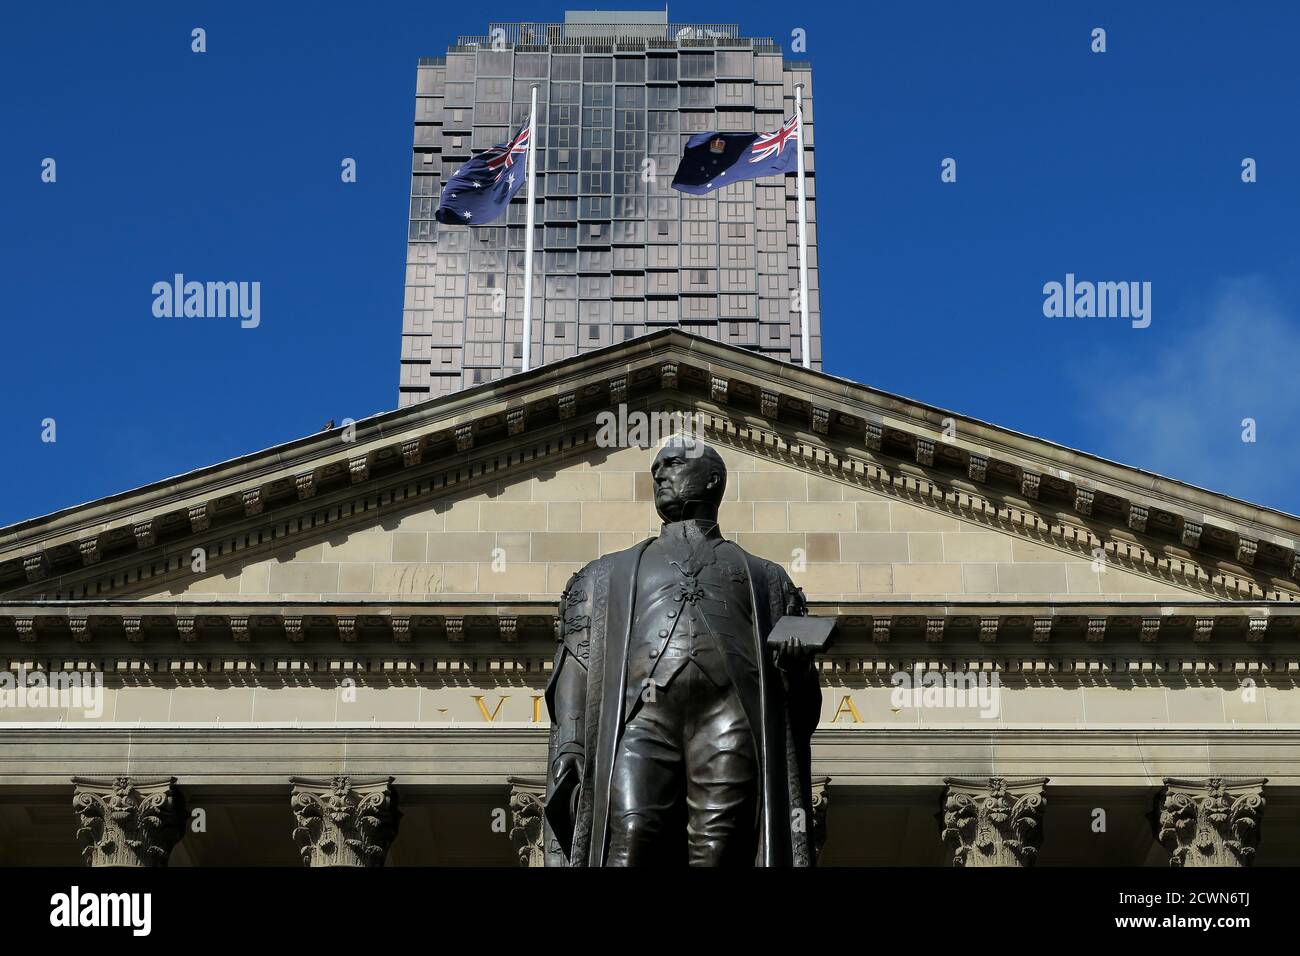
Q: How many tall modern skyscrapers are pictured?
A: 1